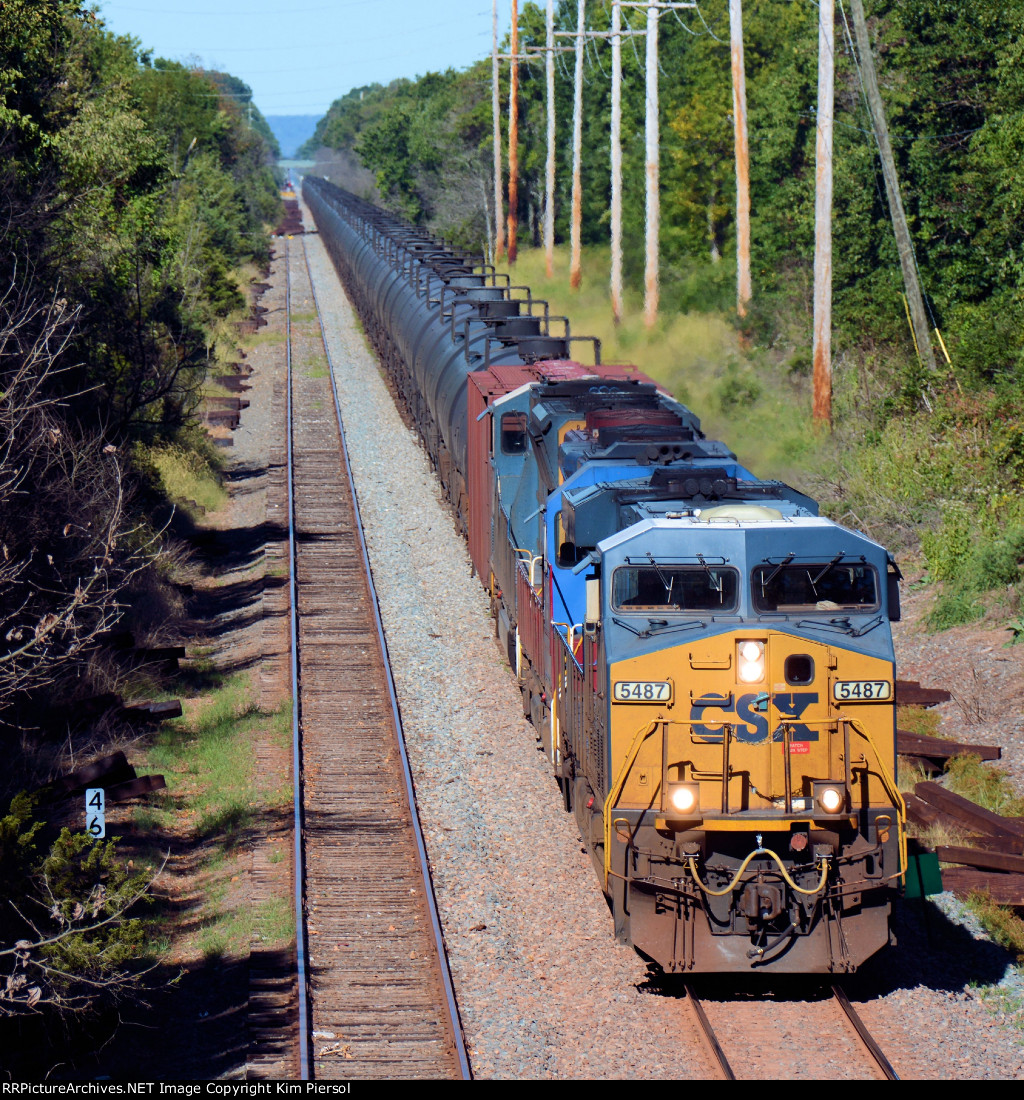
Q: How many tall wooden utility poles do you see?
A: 9